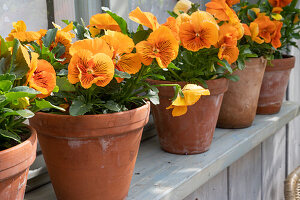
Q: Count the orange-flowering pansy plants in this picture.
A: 5